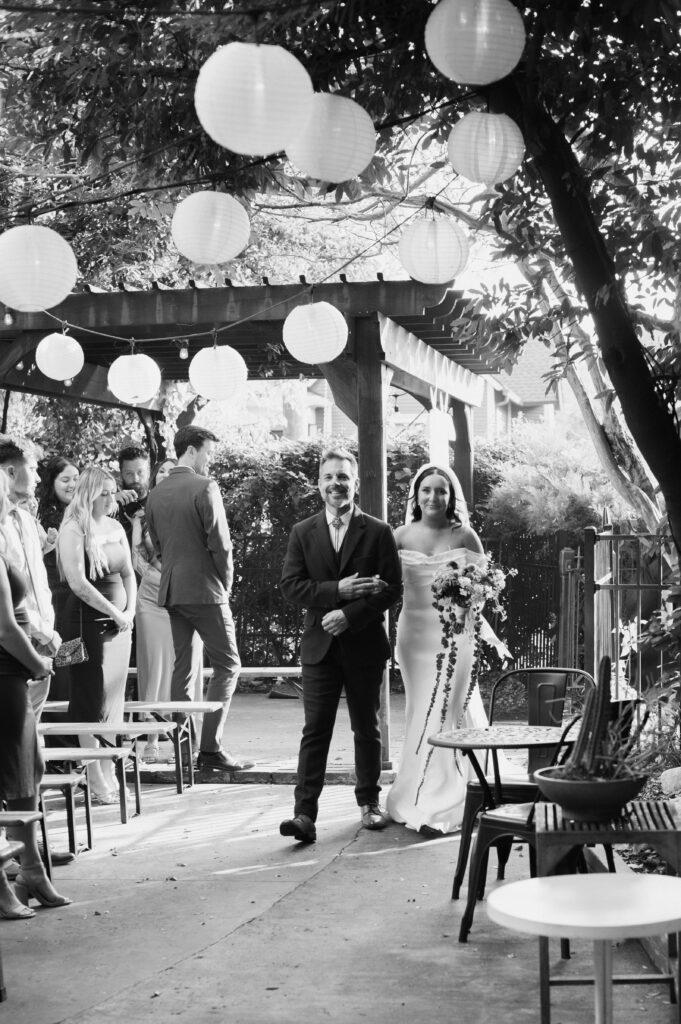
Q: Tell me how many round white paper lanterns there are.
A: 11